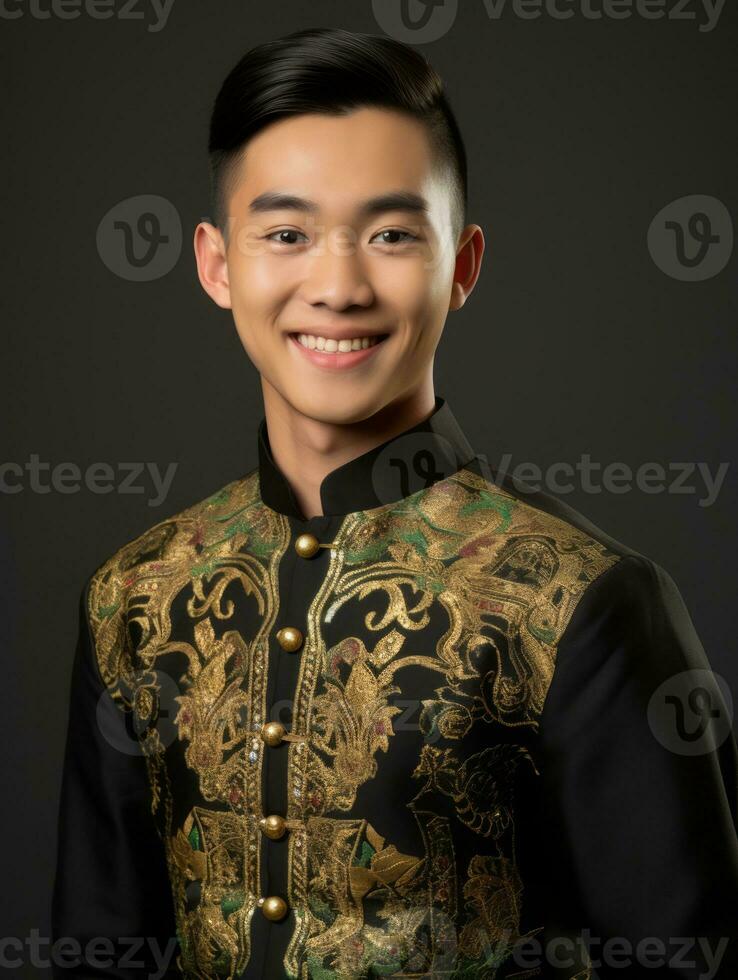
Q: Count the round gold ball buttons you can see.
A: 5